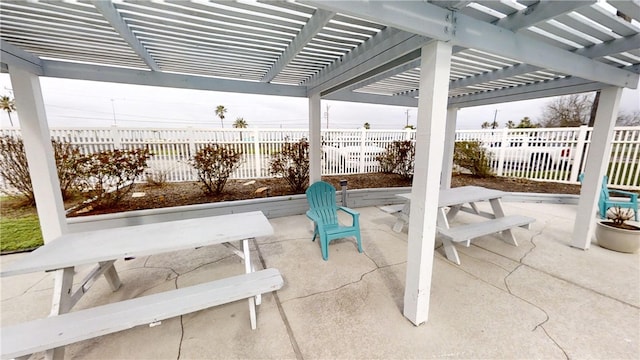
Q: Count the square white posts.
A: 5